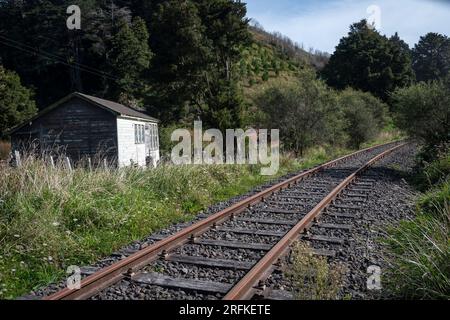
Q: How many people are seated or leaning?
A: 0